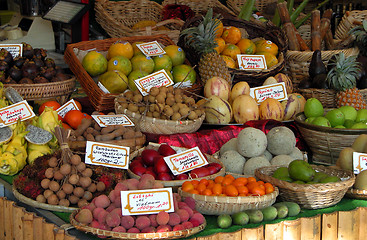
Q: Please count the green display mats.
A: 1